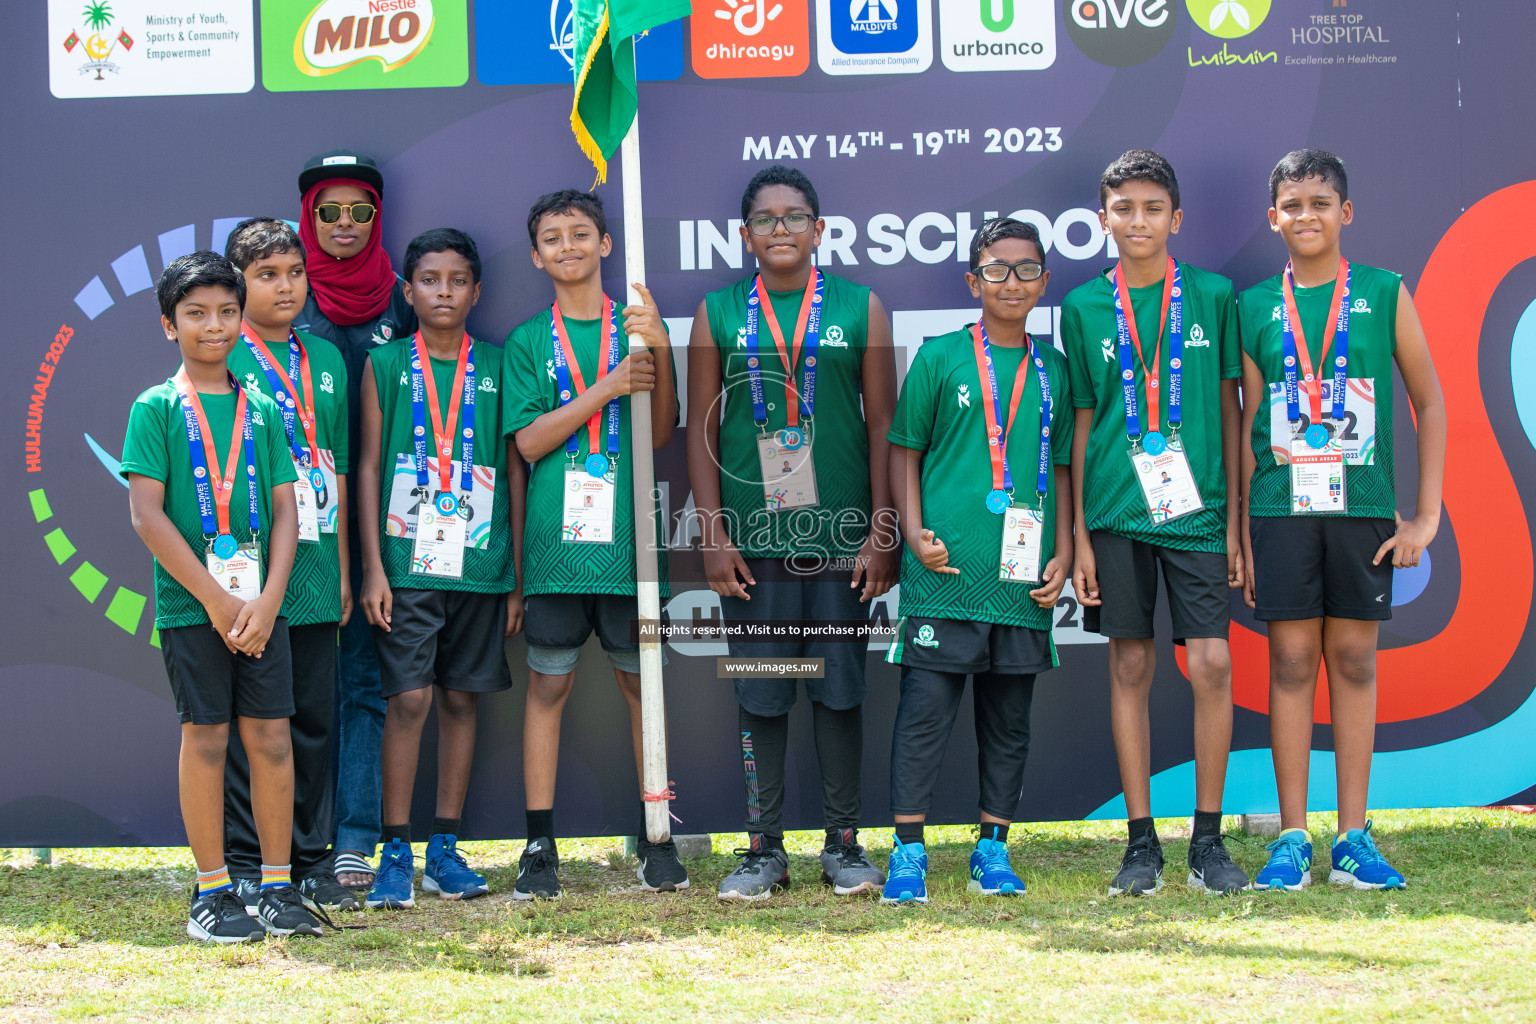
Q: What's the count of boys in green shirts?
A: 8